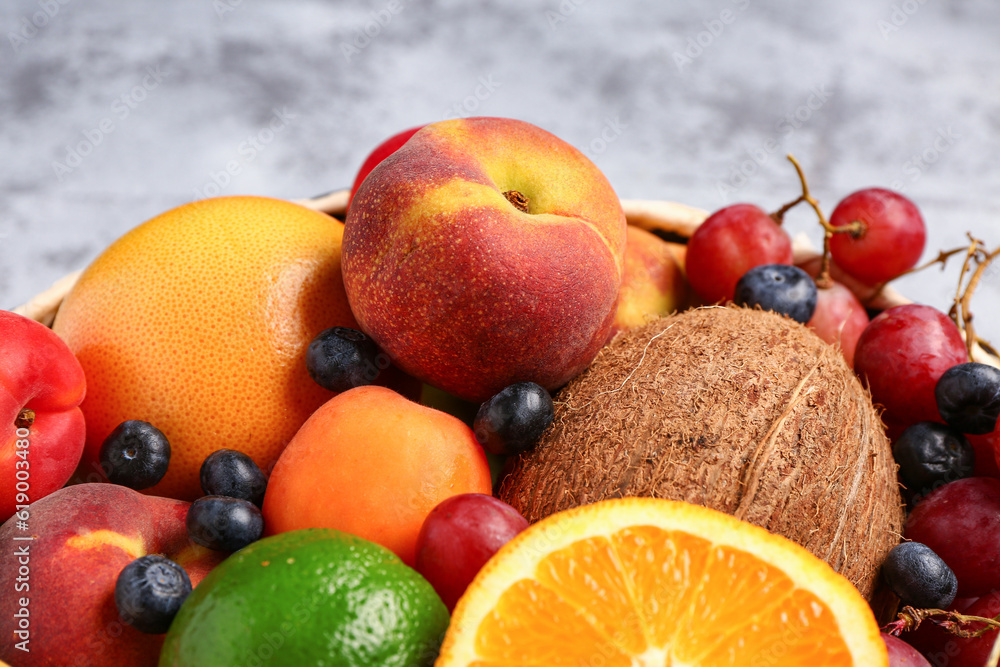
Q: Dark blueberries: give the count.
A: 10